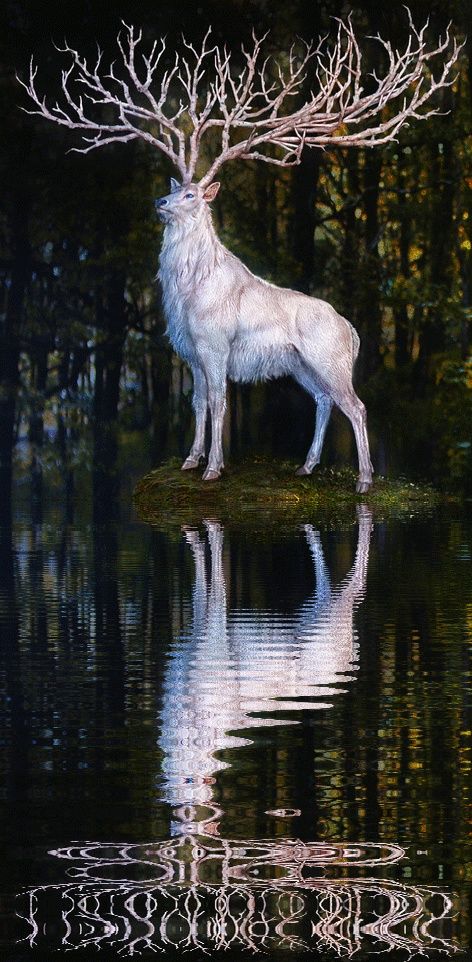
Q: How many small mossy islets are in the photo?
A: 1